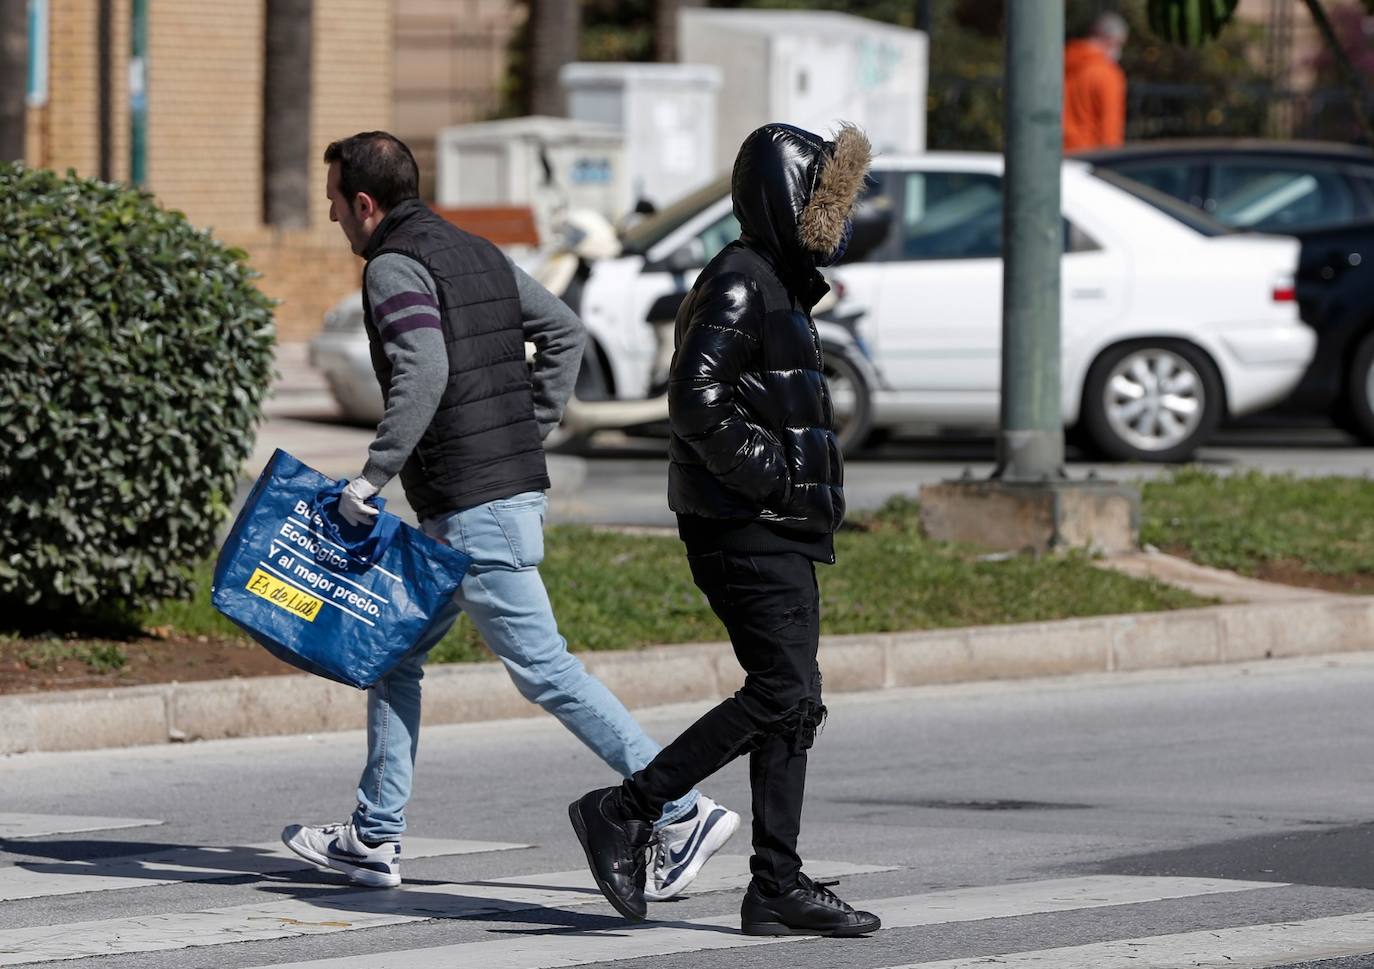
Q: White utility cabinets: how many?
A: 3